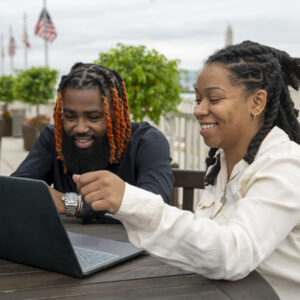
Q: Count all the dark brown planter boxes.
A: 2